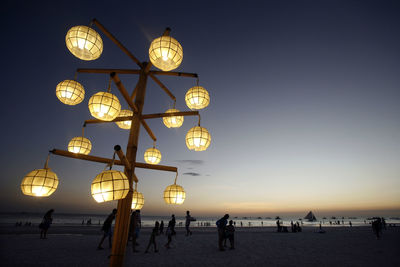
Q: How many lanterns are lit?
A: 14